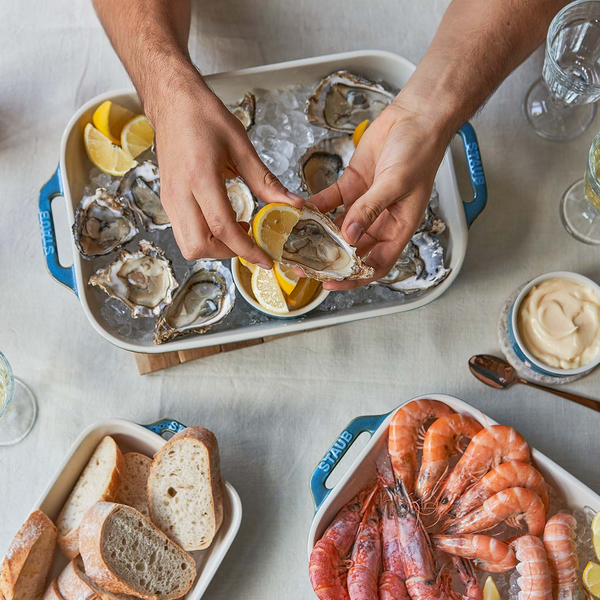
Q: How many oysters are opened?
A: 11